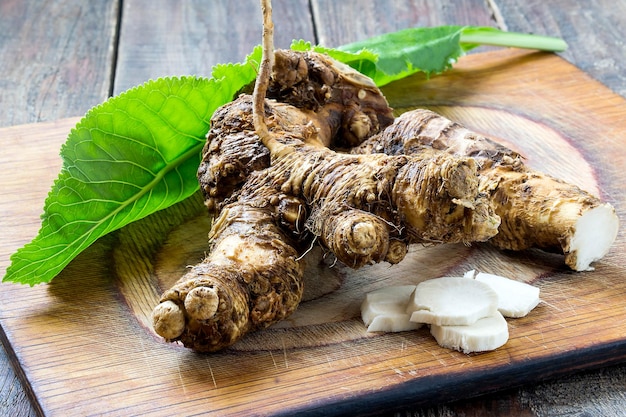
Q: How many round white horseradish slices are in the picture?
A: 4